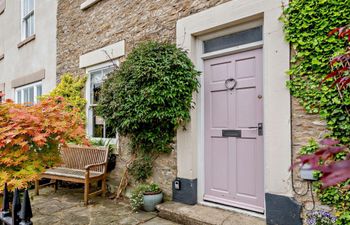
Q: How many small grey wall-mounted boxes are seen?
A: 2